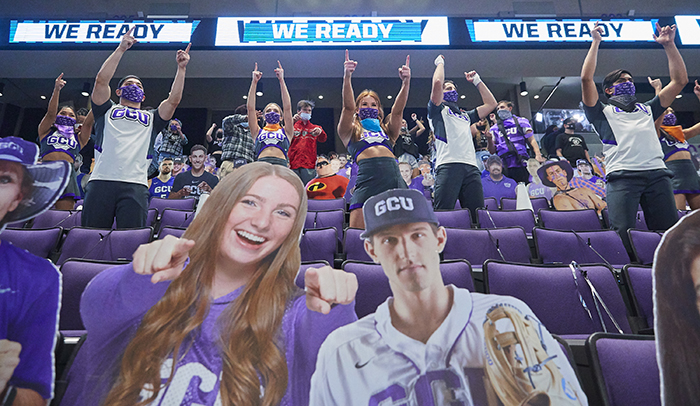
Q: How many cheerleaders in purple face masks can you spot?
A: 7